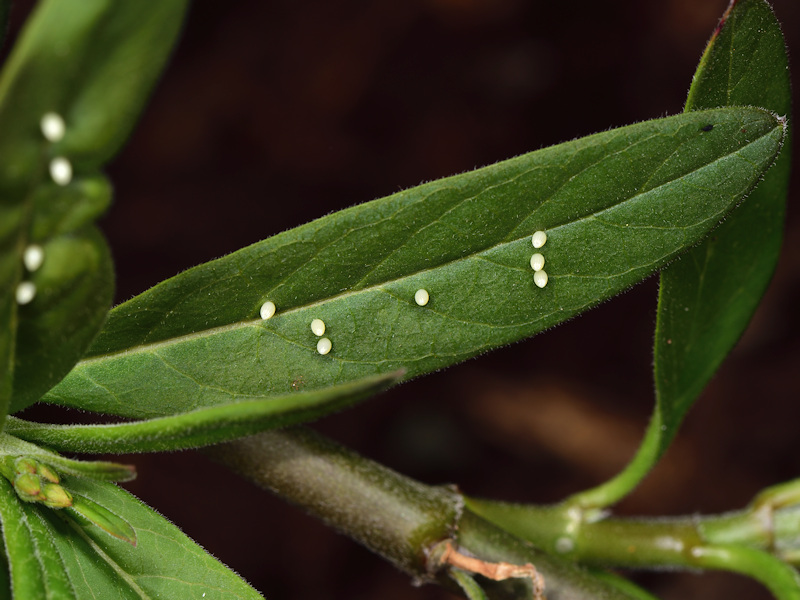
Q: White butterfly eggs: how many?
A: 11